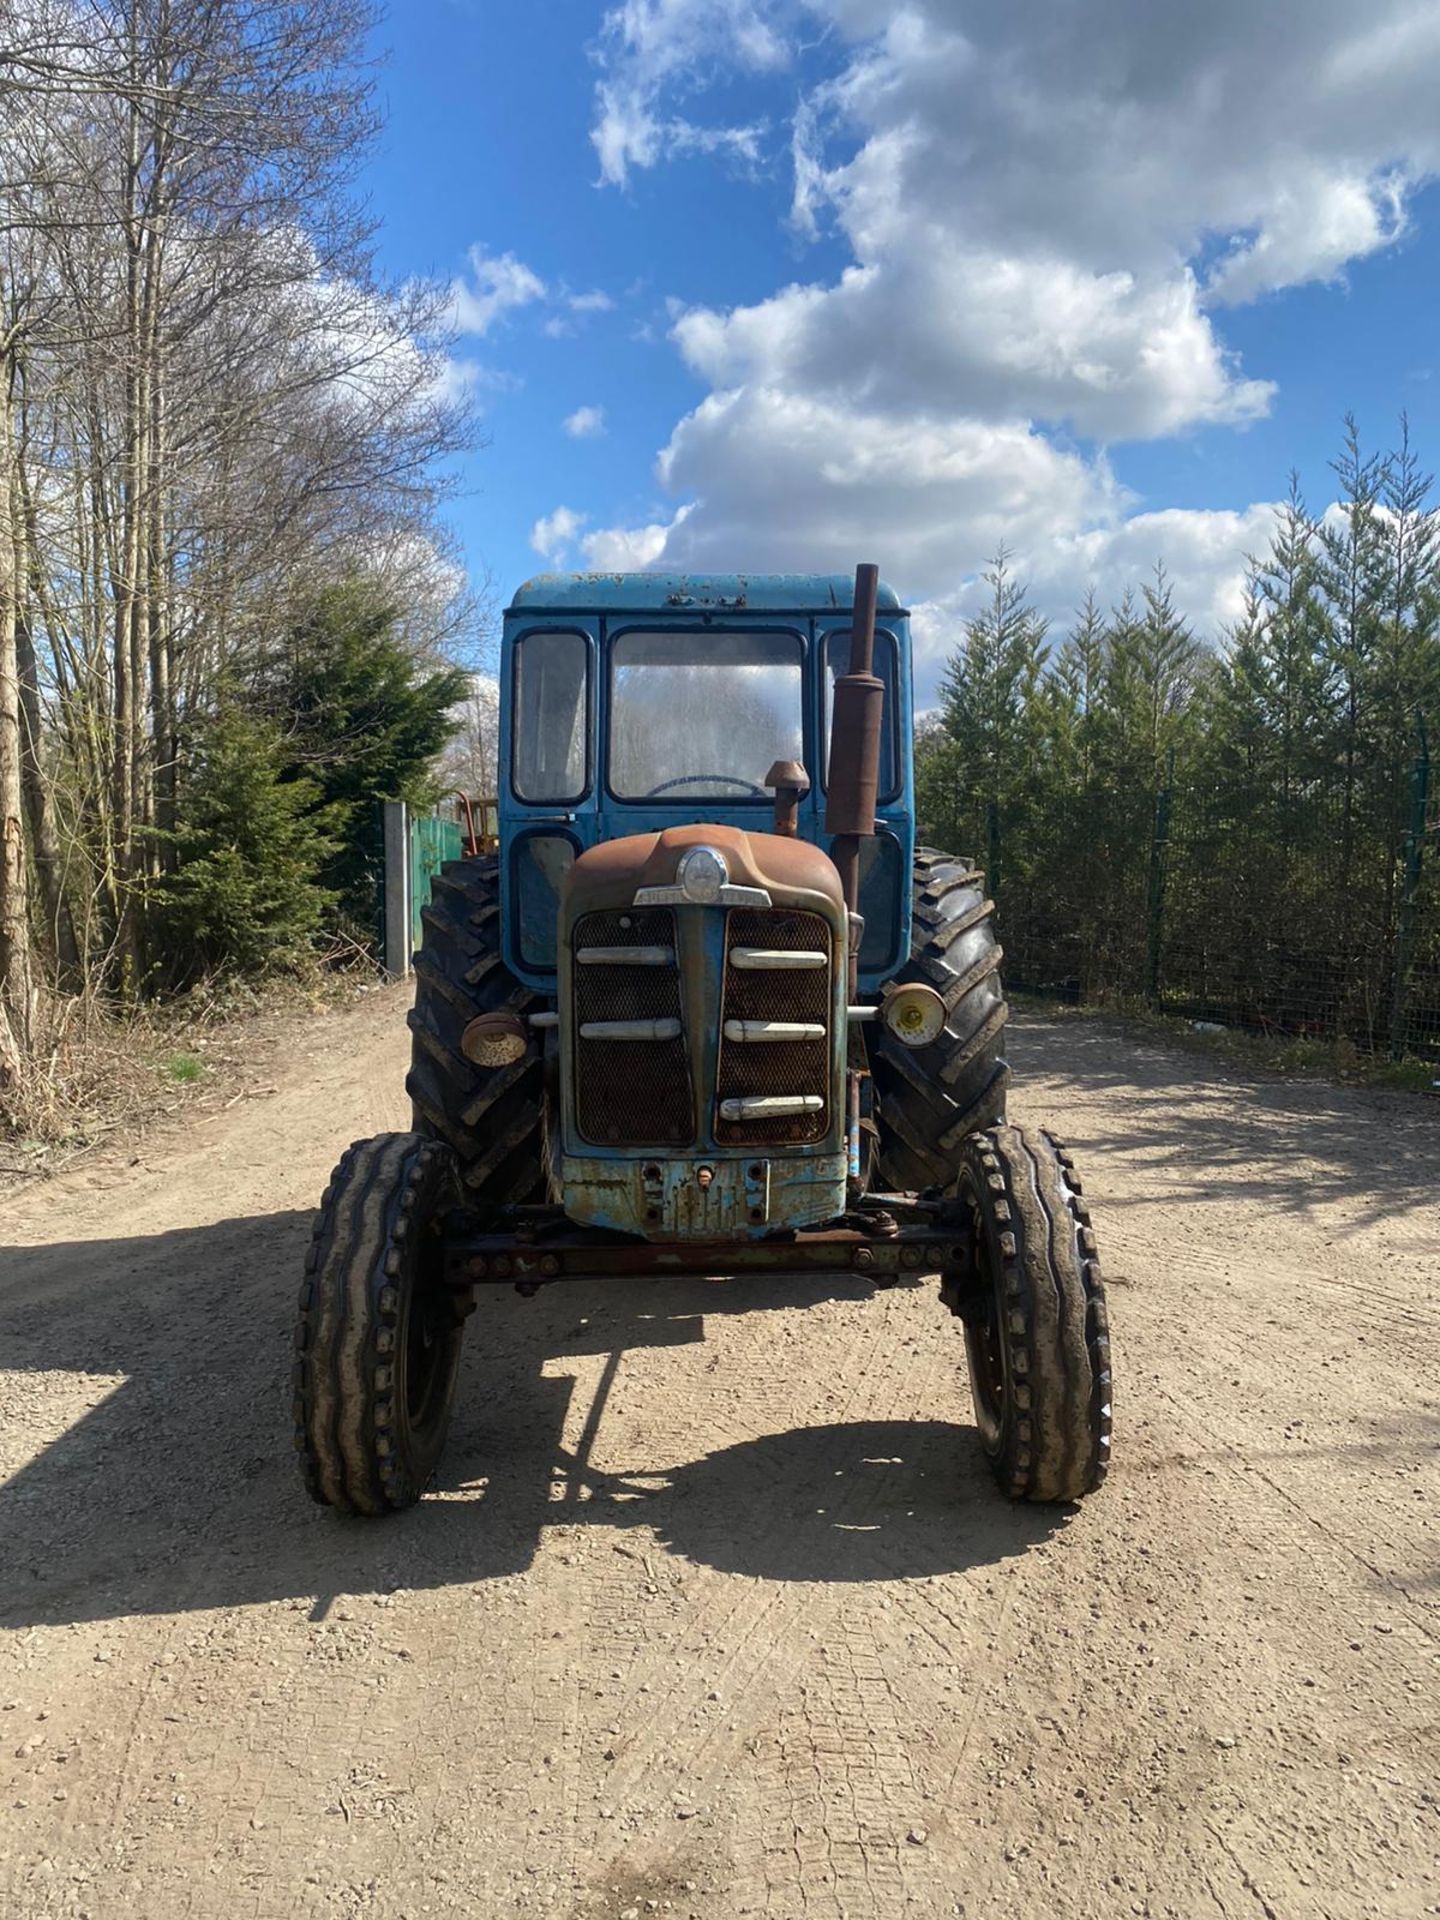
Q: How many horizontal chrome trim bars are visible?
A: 5